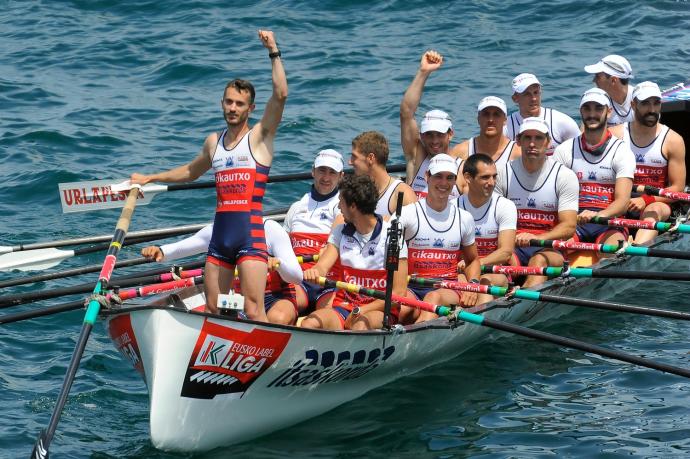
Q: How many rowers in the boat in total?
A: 14